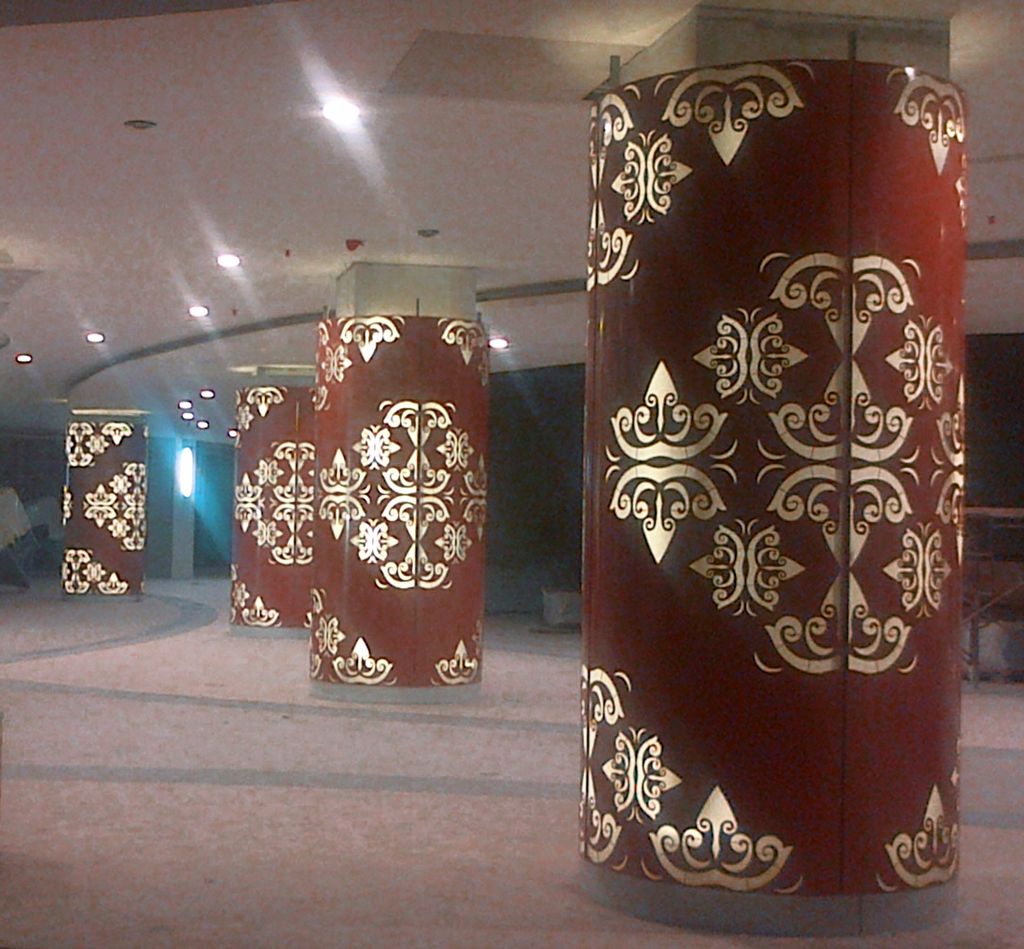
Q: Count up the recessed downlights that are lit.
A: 11